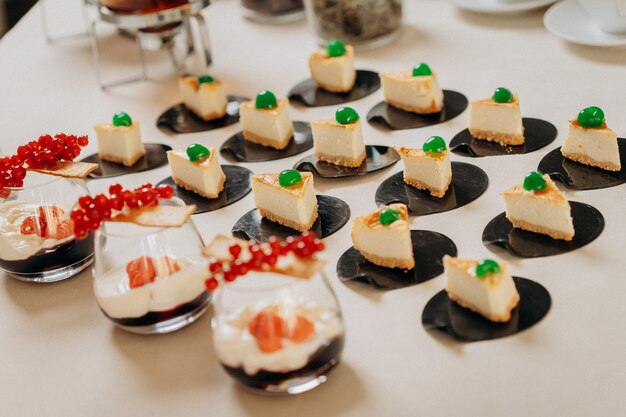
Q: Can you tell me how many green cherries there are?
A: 14